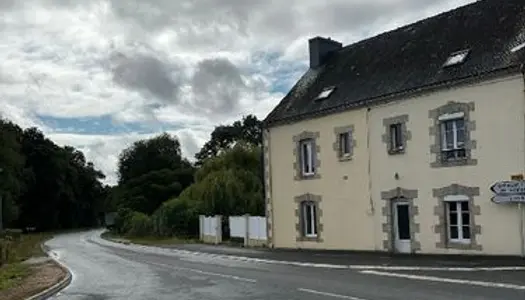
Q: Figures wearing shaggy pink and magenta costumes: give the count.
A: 0